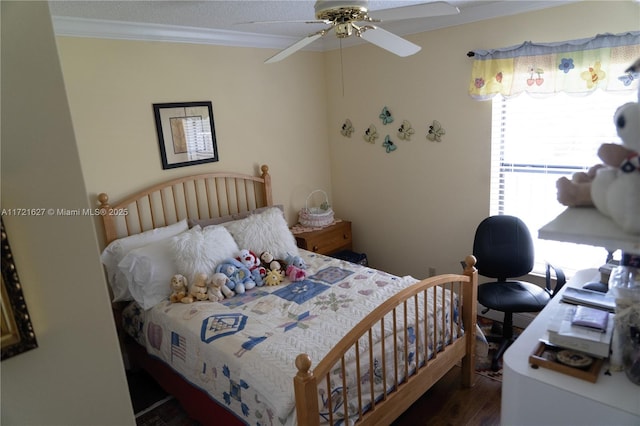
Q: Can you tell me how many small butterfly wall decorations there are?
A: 6